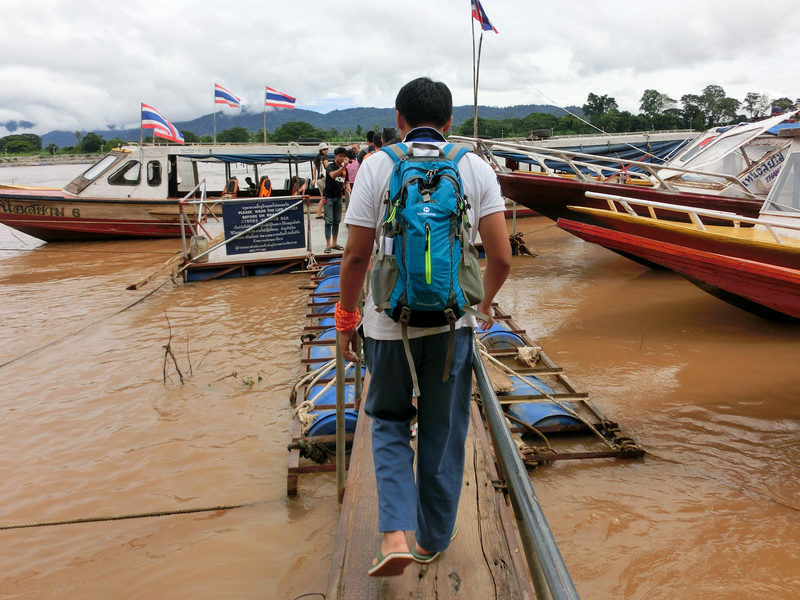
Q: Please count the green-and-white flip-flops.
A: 2